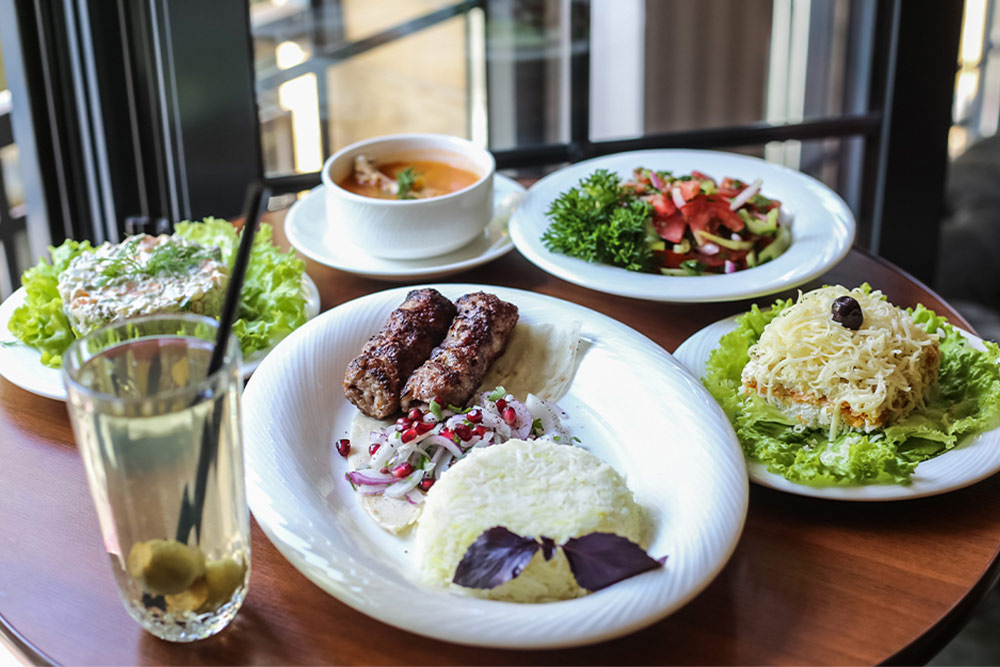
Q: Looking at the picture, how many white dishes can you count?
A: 6